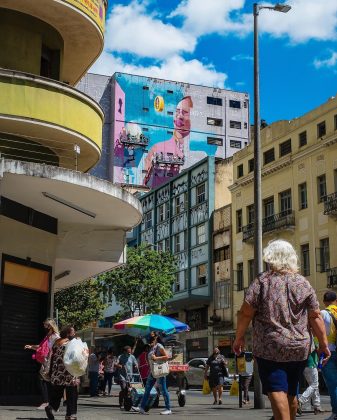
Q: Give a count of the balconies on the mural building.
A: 2